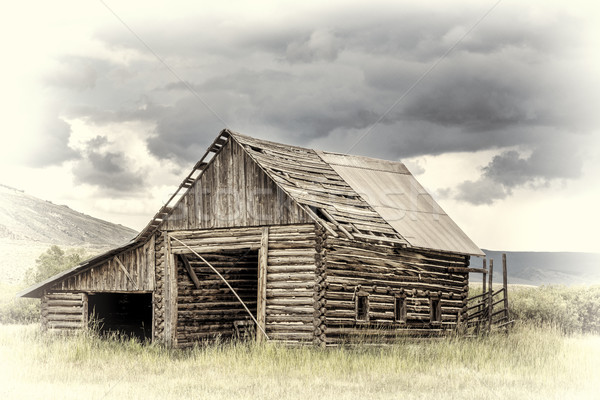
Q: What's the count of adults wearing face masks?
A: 0